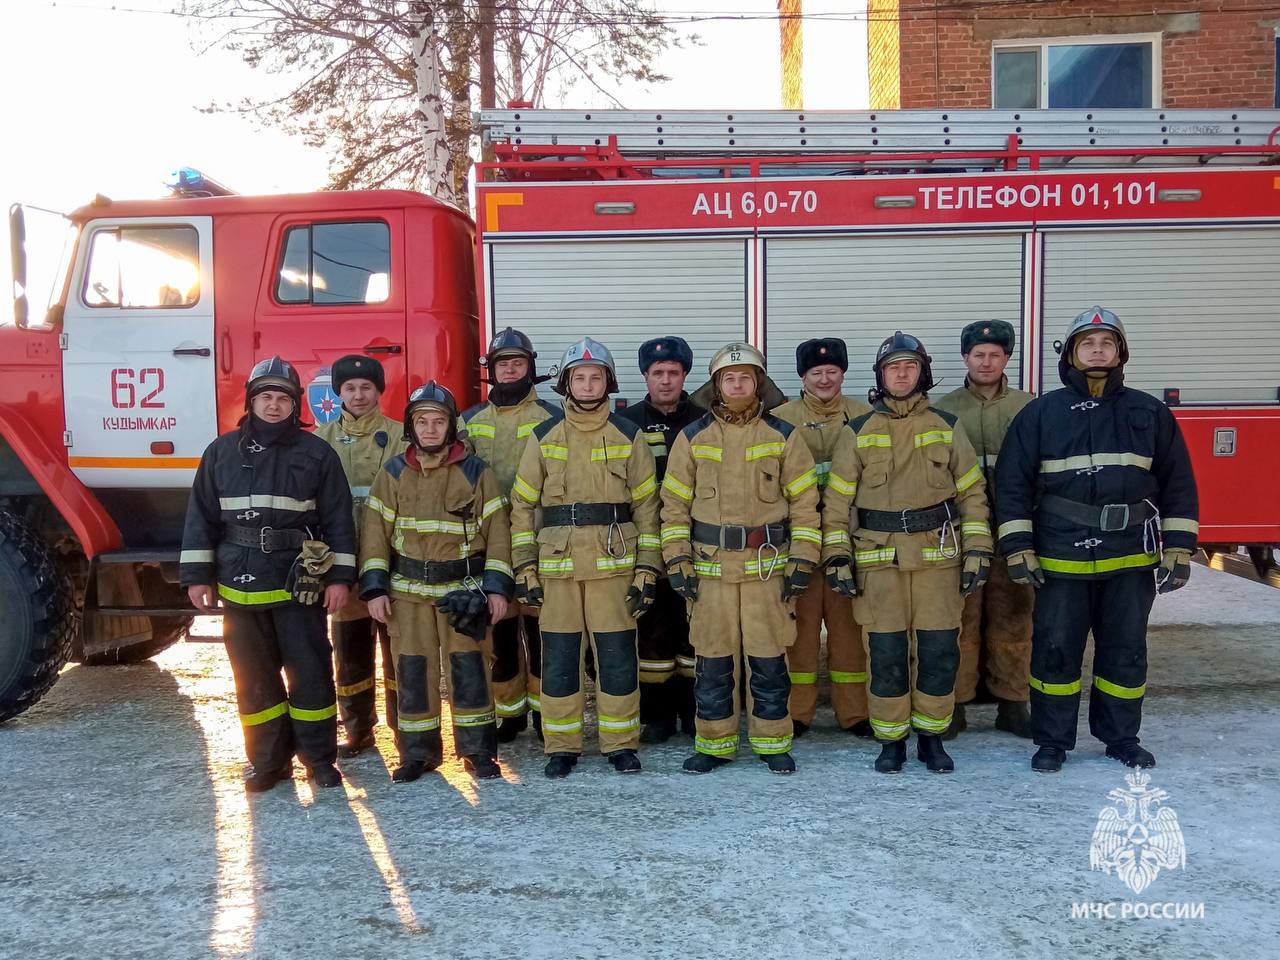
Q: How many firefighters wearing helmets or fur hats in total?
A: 11